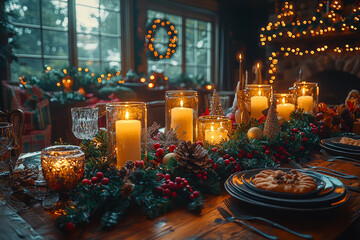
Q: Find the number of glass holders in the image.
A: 7